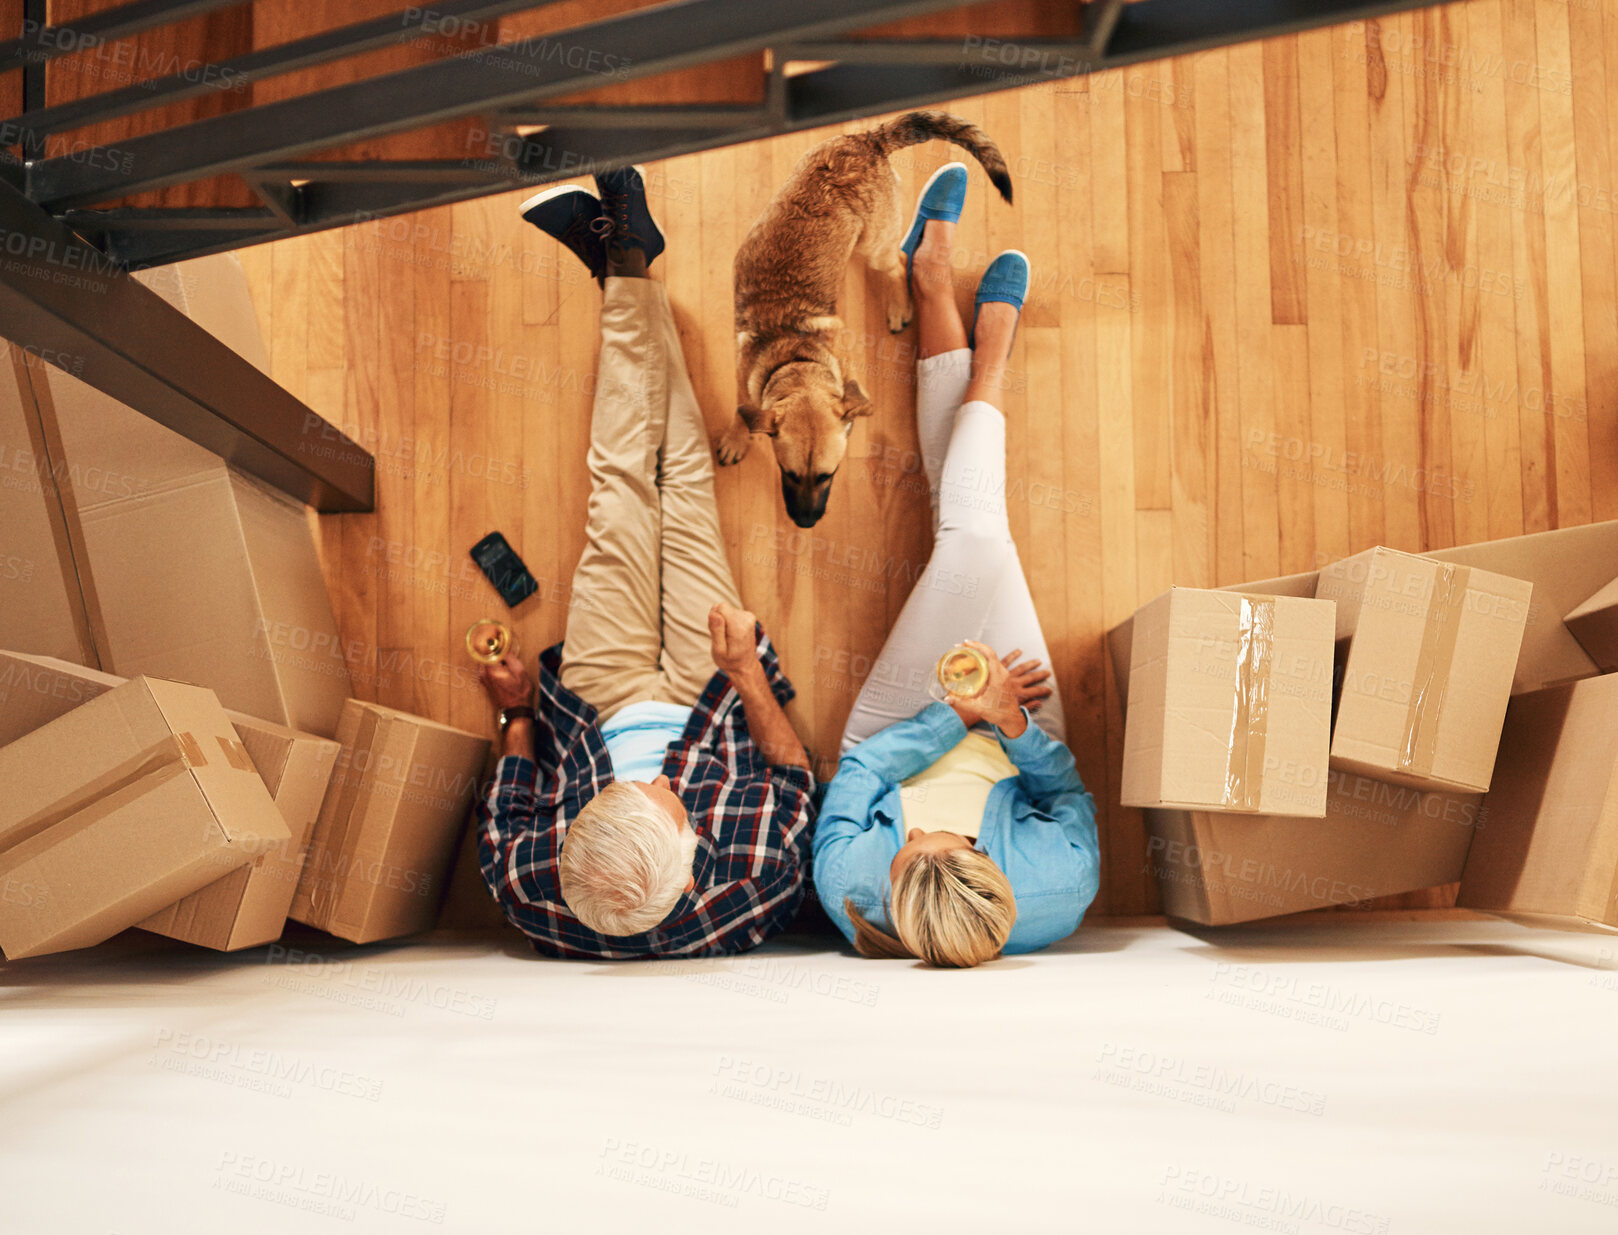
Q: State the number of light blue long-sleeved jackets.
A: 1